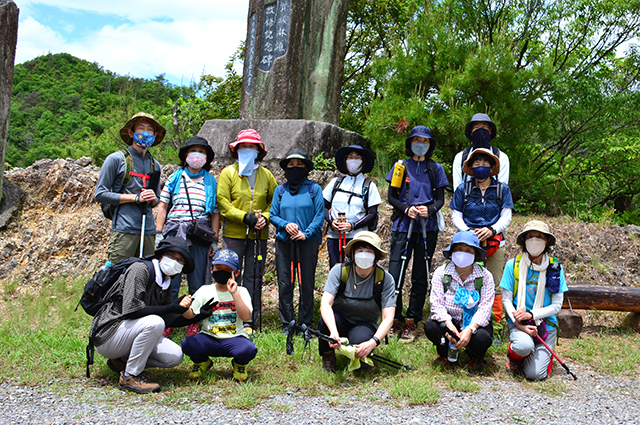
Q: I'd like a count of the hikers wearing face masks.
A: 13